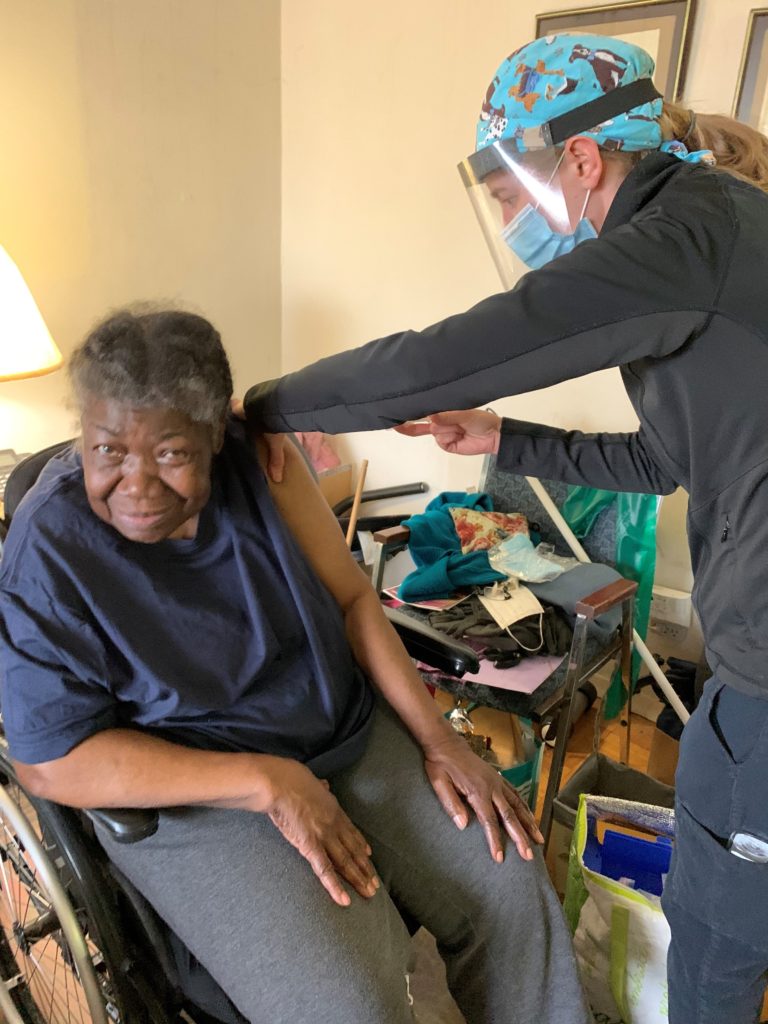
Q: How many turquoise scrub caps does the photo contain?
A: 1